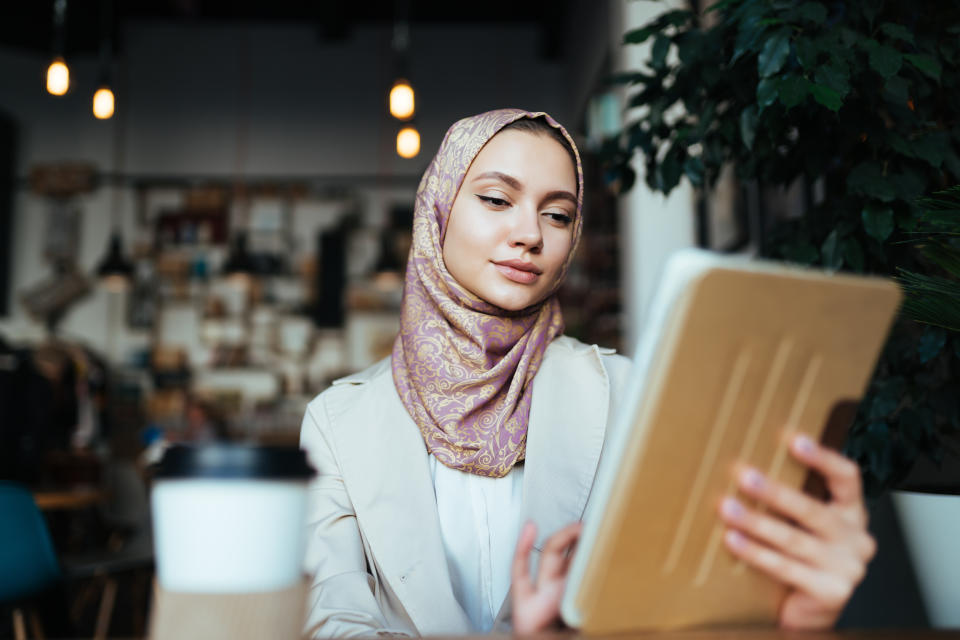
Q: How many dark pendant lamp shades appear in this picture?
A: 3